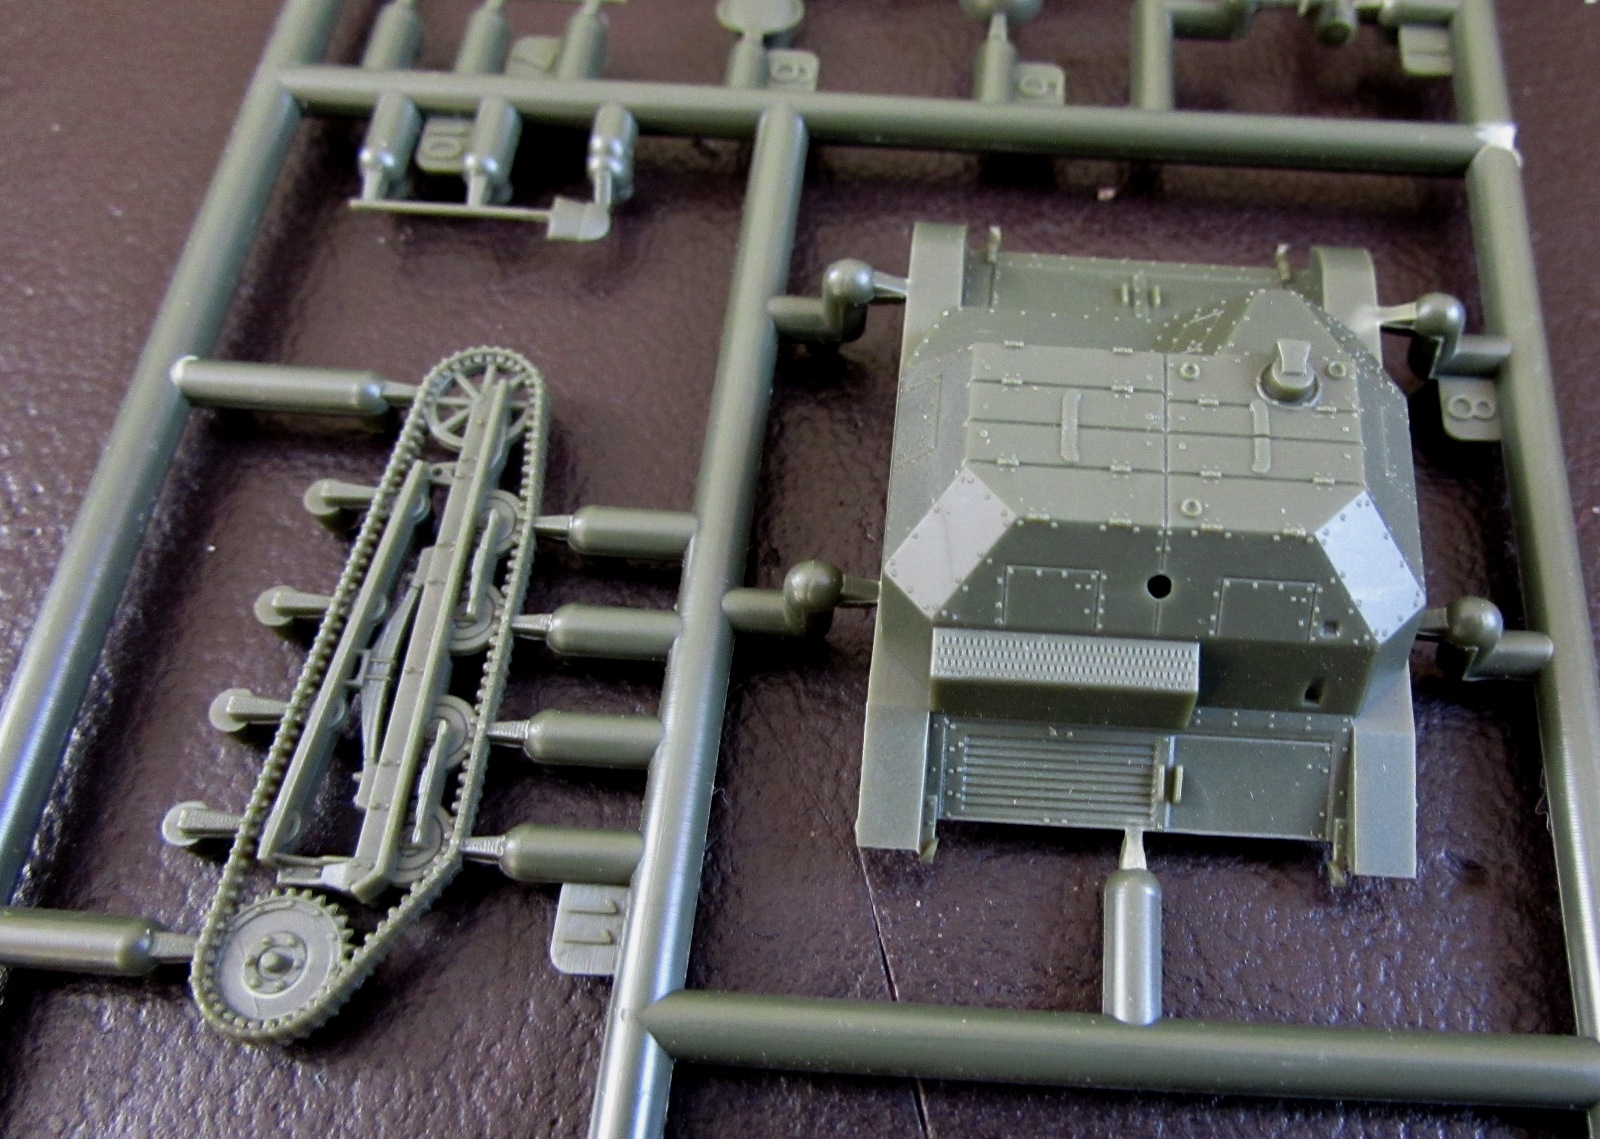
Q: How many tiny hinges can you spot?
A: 14